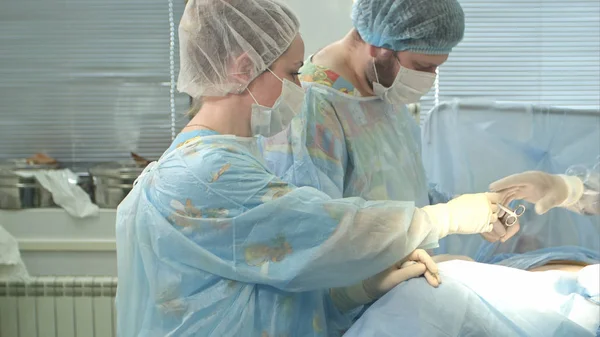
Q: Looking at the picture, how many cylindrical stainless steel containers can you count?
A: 2